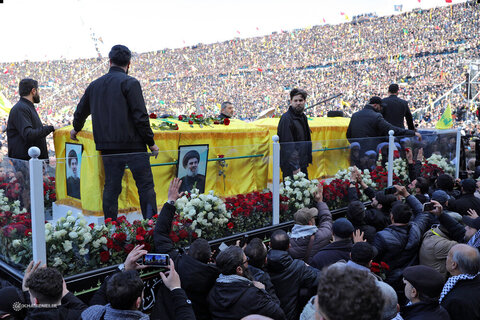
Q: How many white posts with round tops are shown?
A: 4